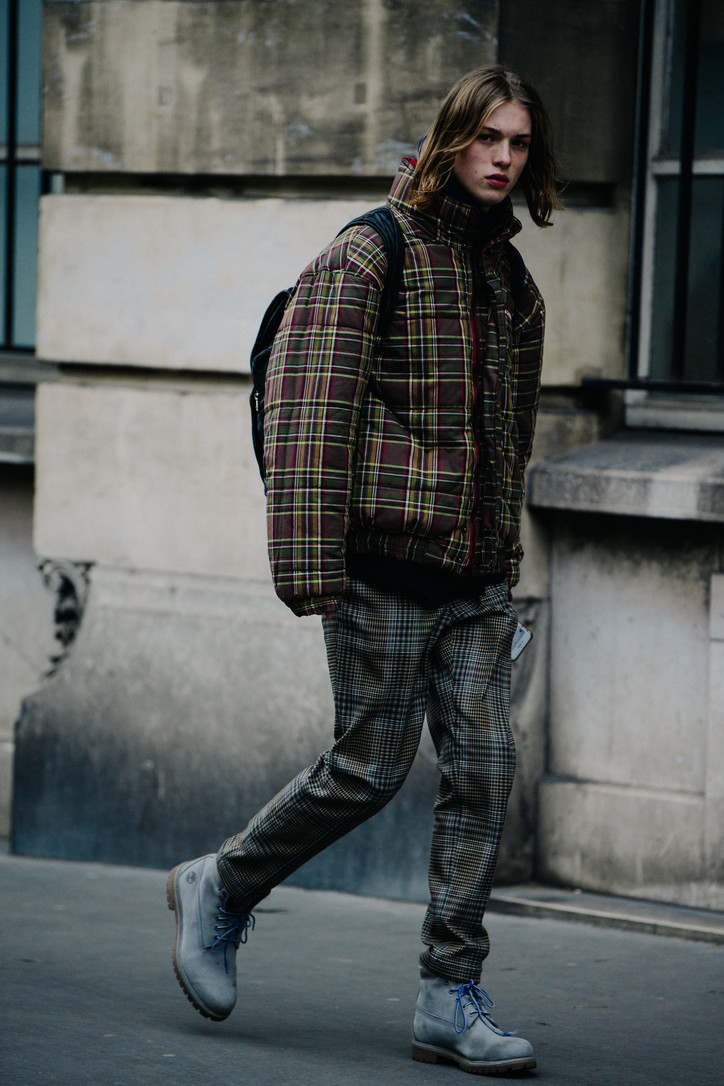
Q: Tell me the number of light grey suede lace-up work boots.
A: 2